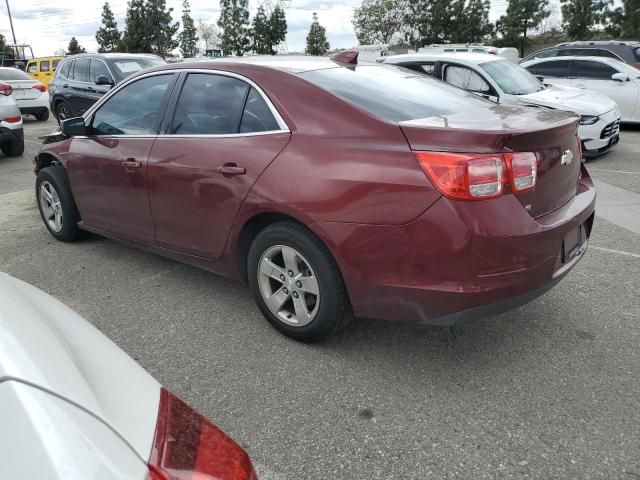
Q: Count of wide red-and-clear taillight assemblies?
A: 1